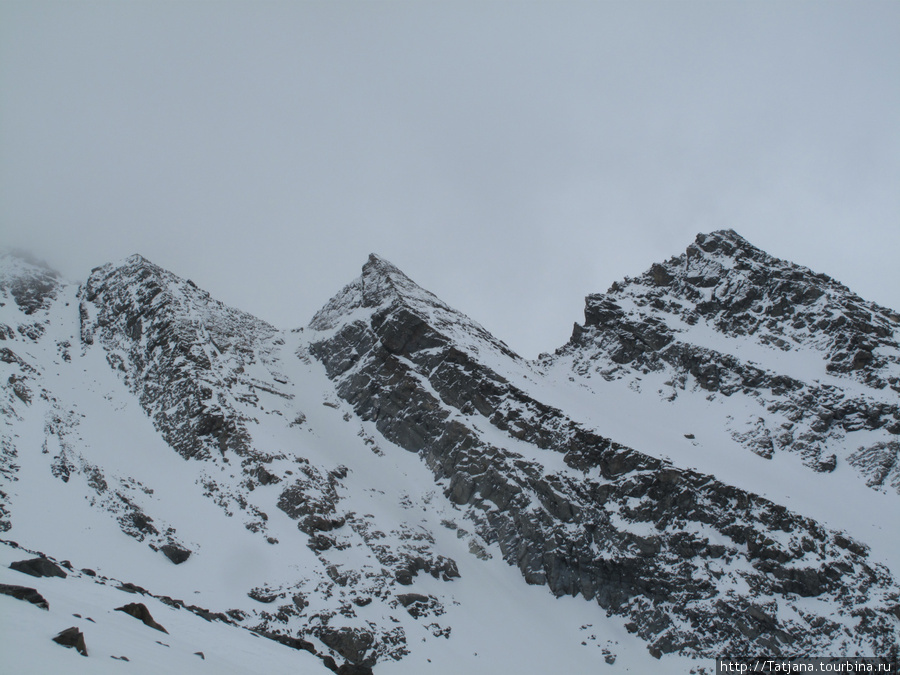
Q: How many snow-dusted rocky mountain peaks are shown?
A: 3